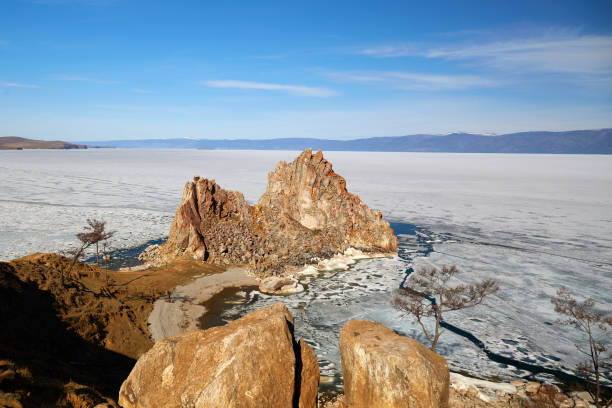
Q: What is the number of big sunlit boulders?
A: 2